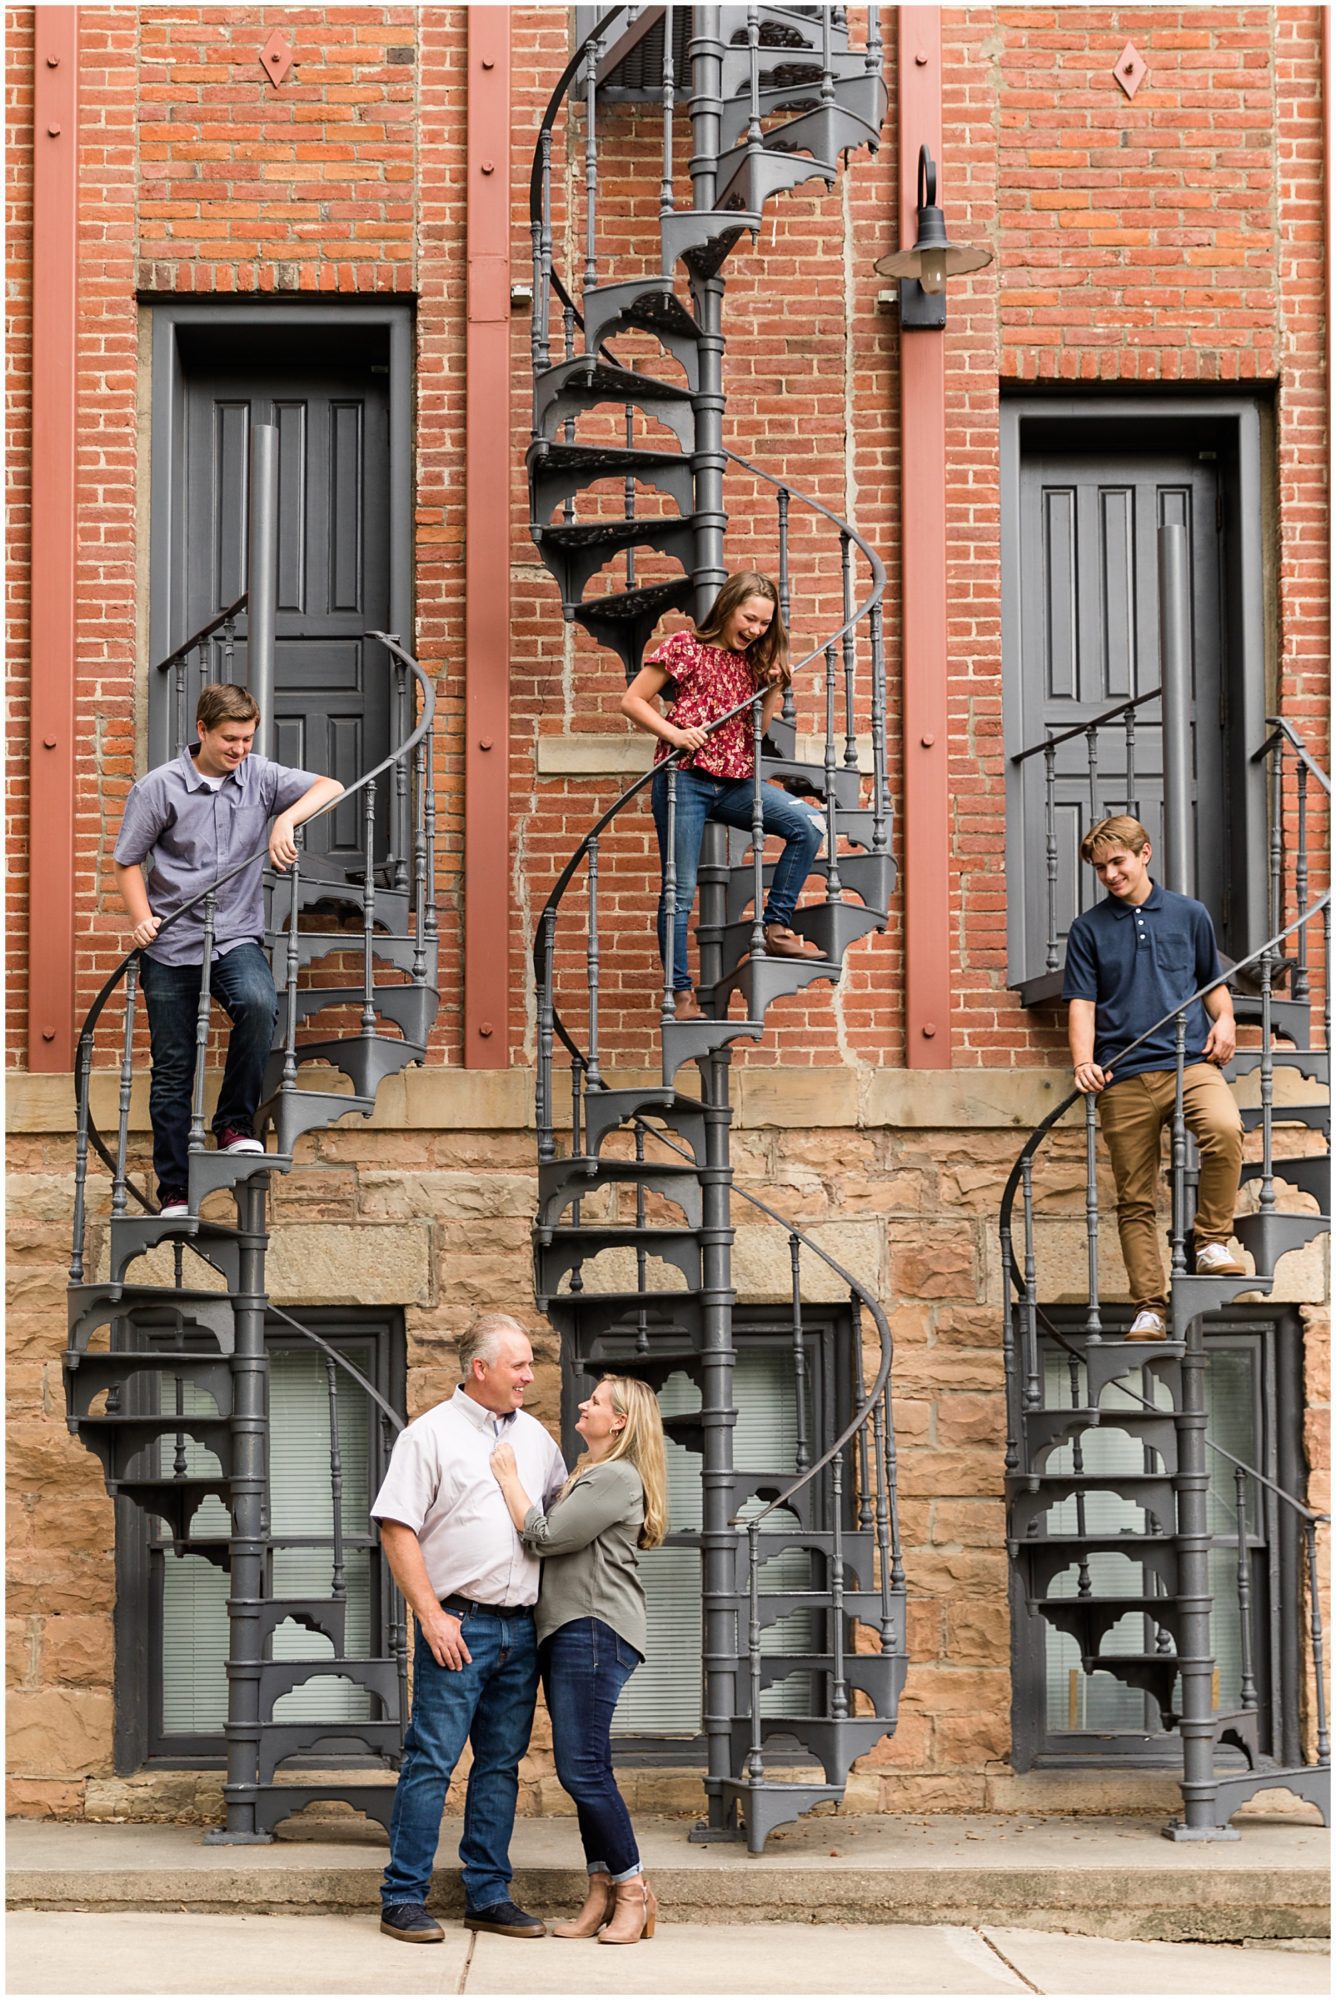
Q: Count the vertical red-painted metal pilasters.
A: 3